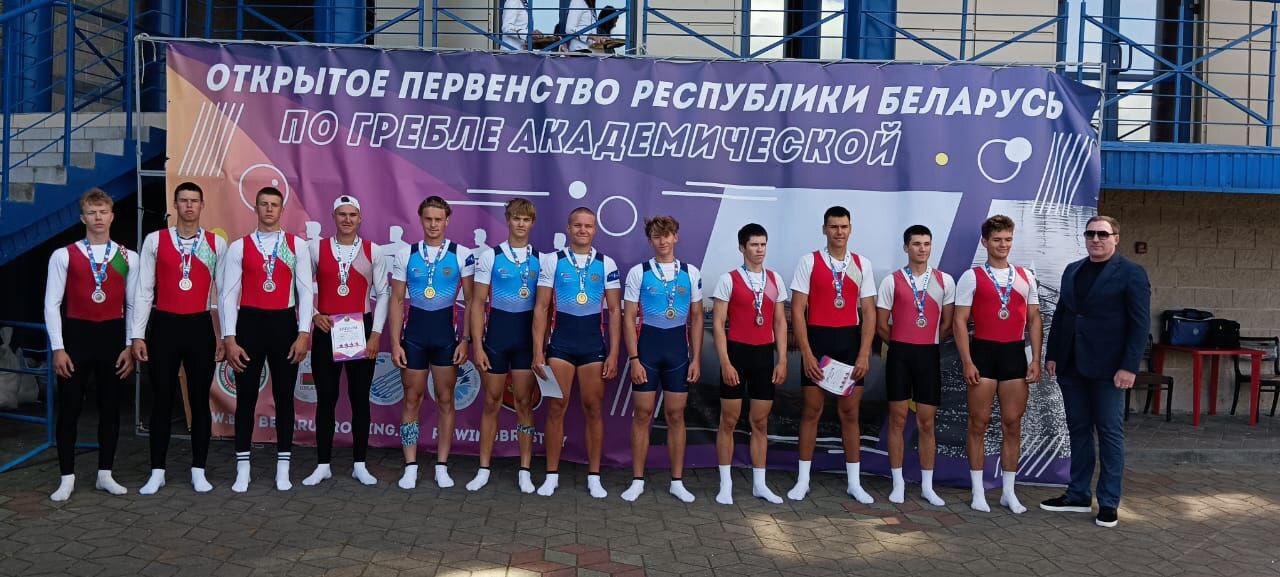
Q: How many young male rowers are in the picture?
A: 12